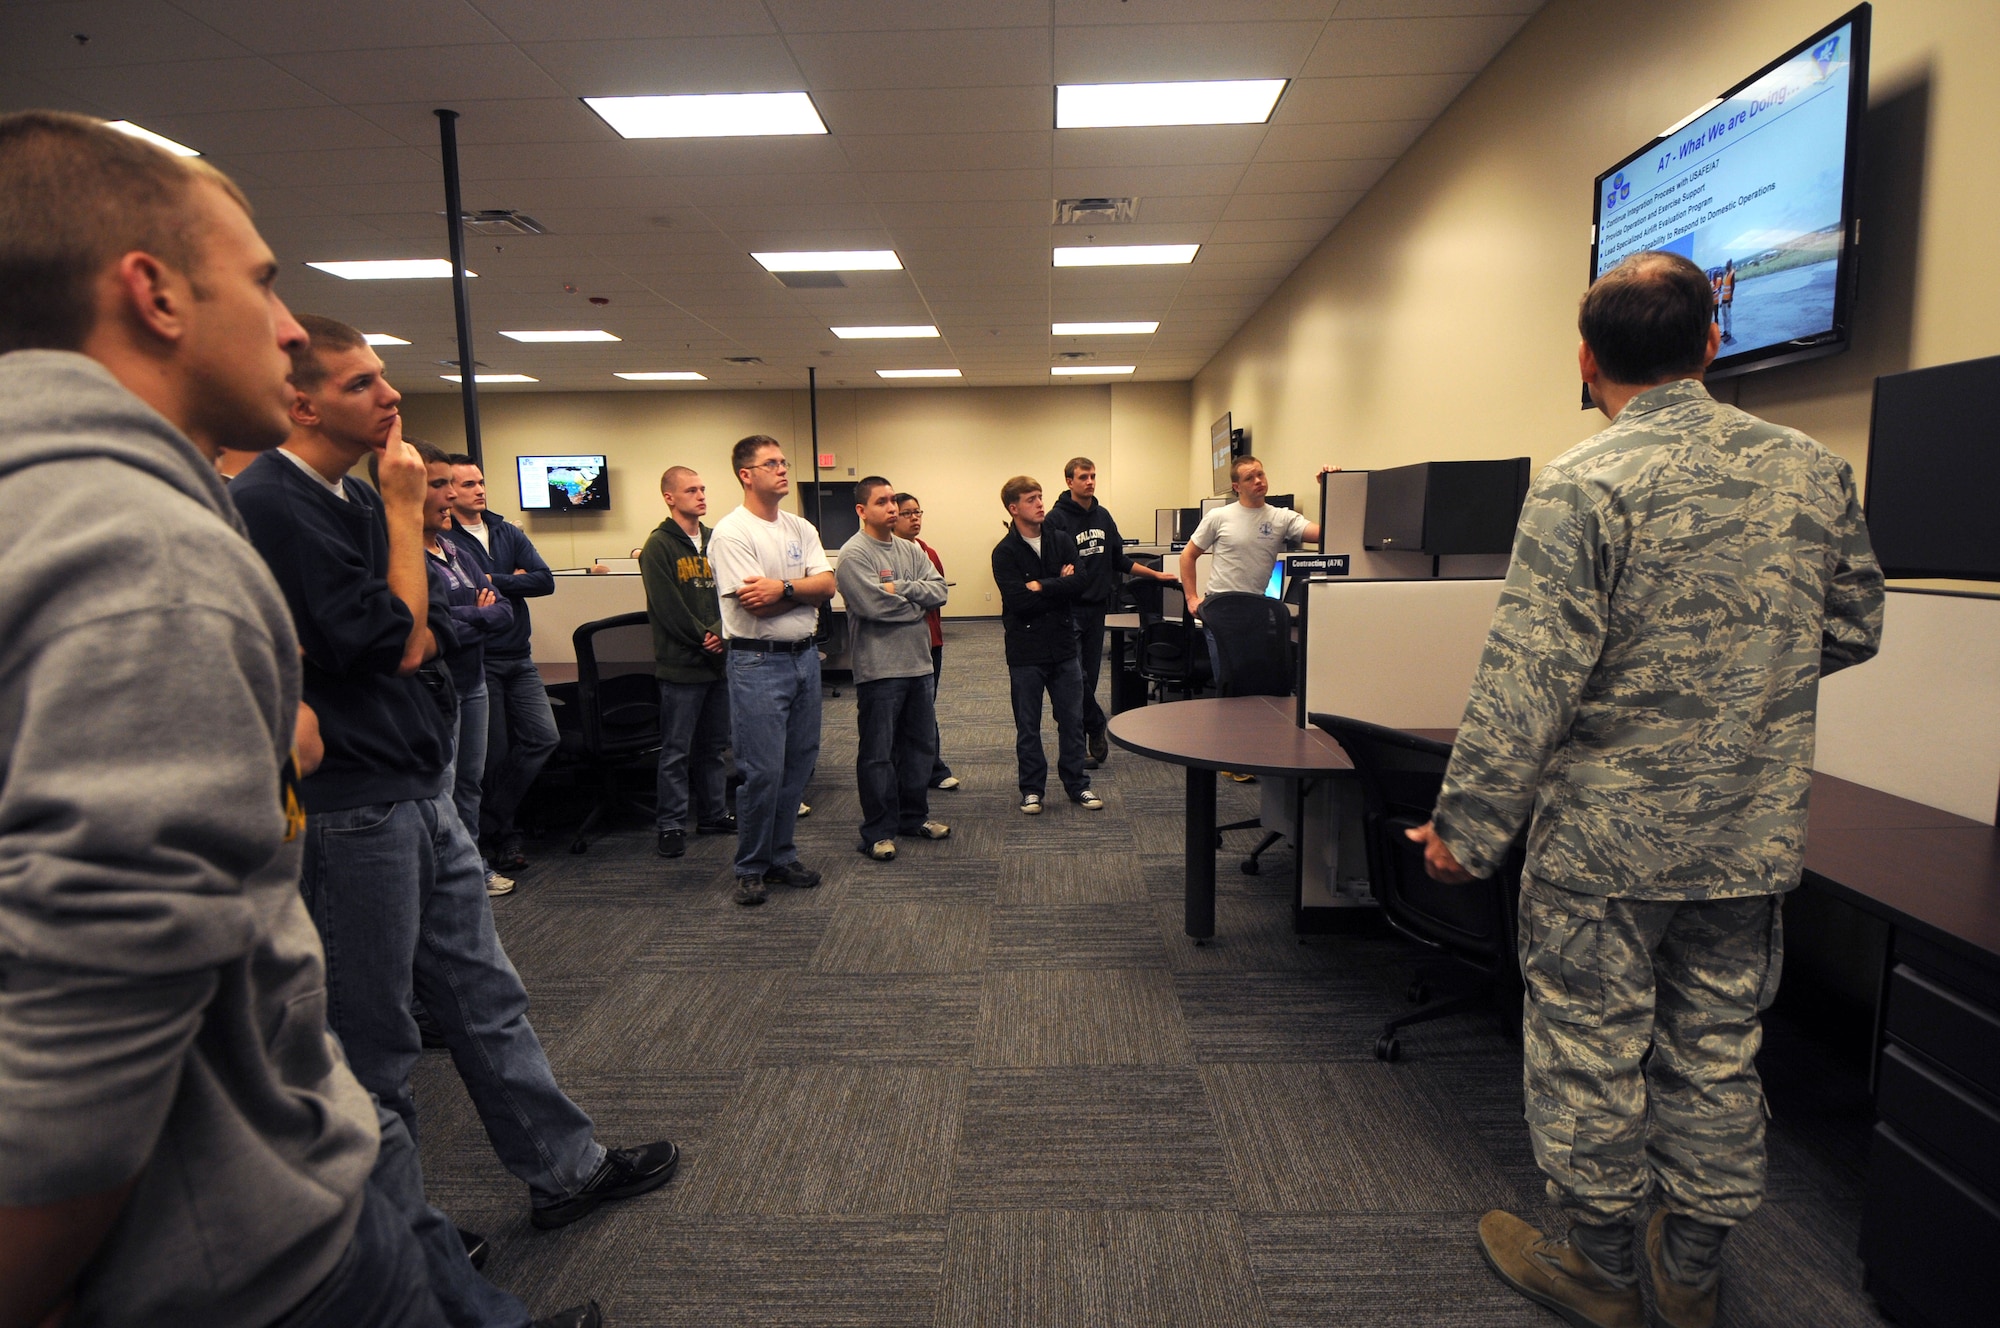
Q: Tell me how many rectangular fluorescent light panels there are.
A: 14